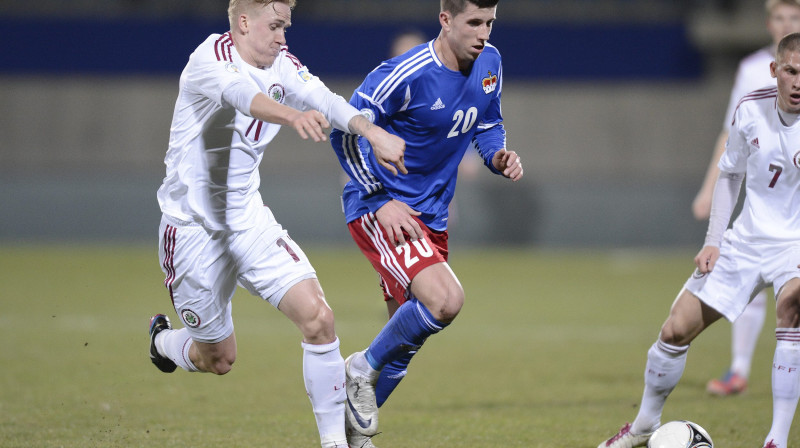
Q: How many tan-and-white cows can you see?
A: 0